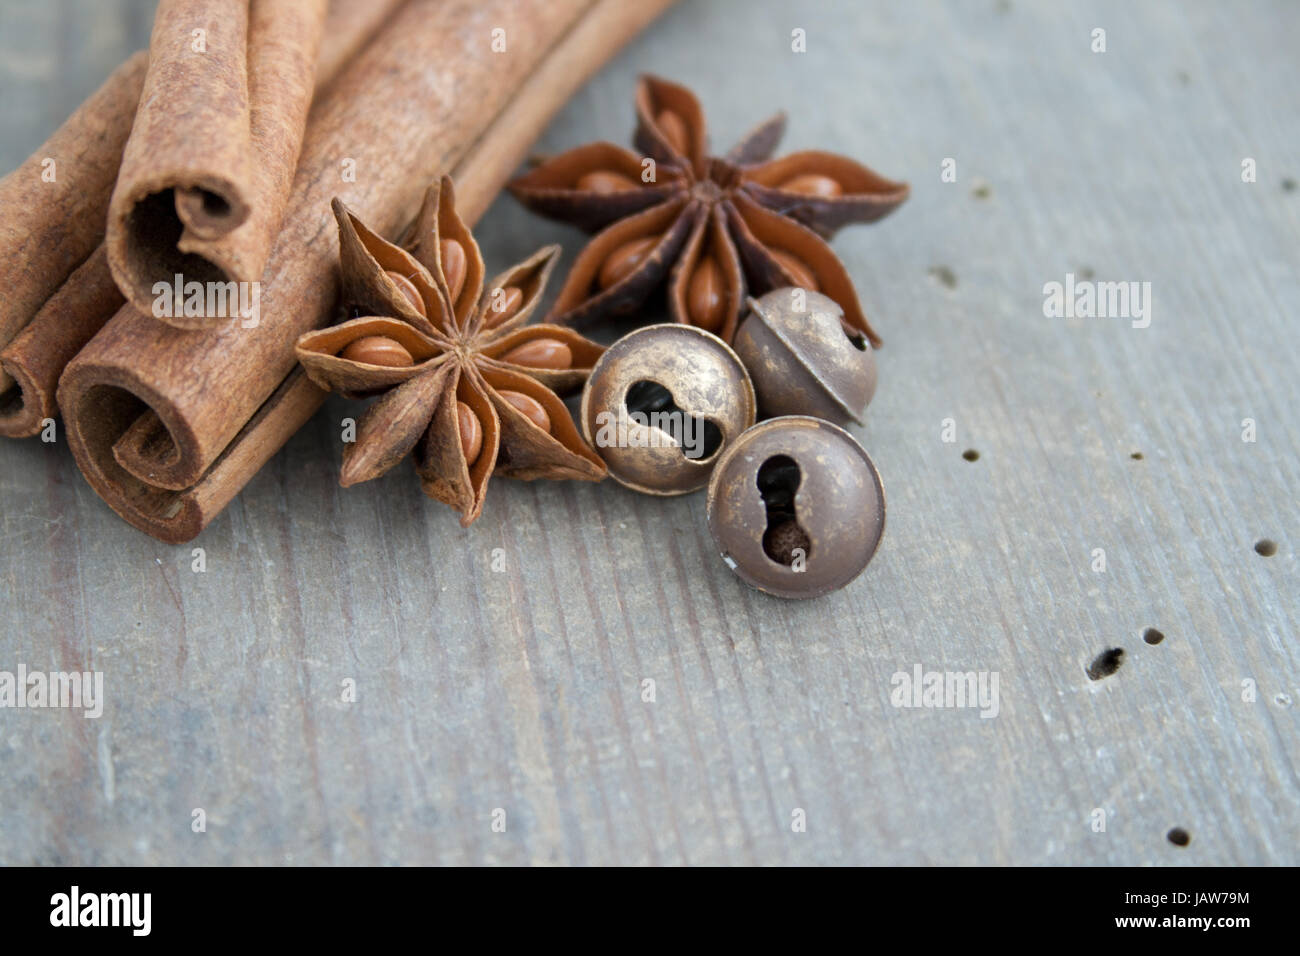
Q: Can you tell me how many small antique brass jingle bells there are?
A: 3